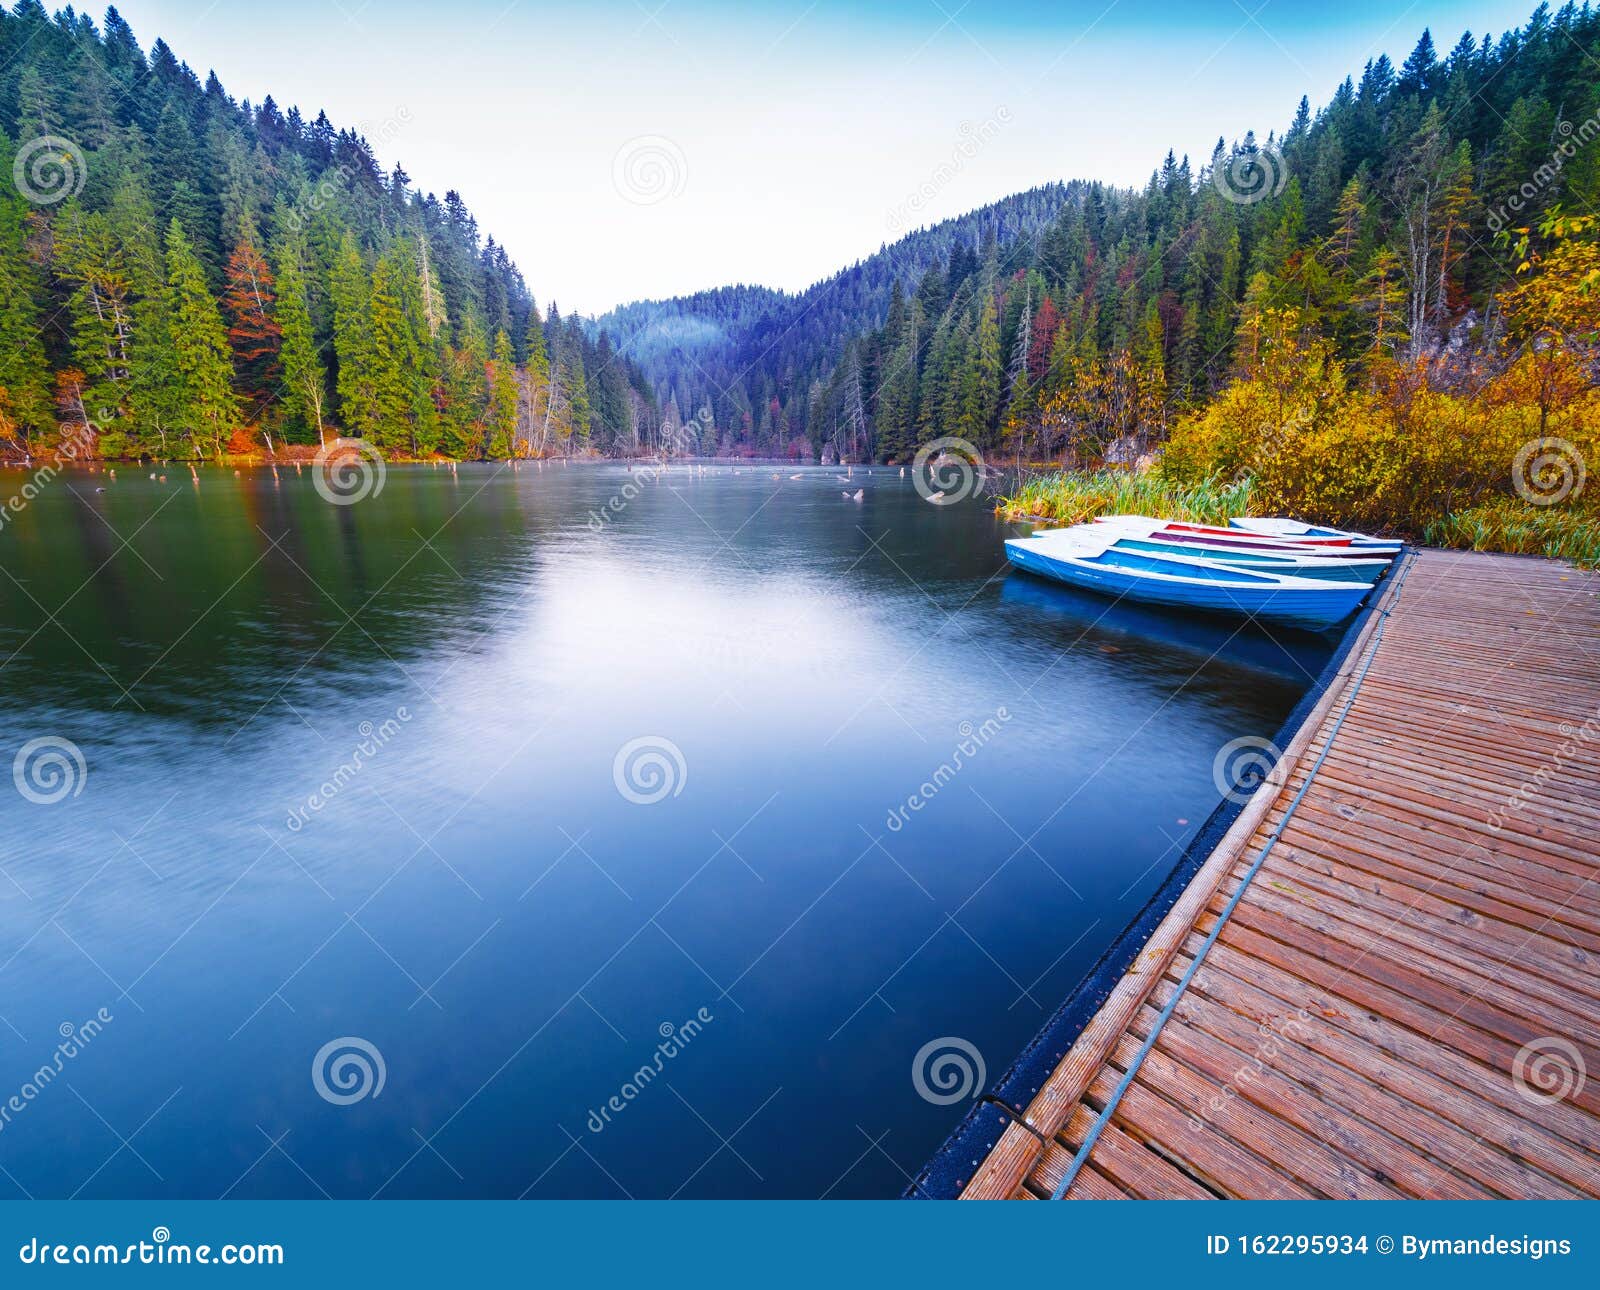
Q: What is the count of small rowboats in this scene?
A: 5